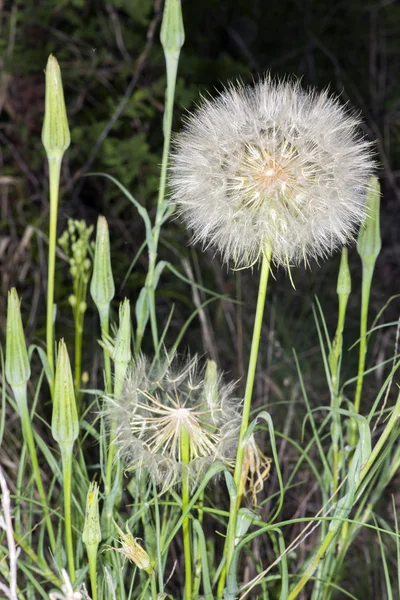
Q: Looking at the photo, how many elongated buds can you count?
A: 10